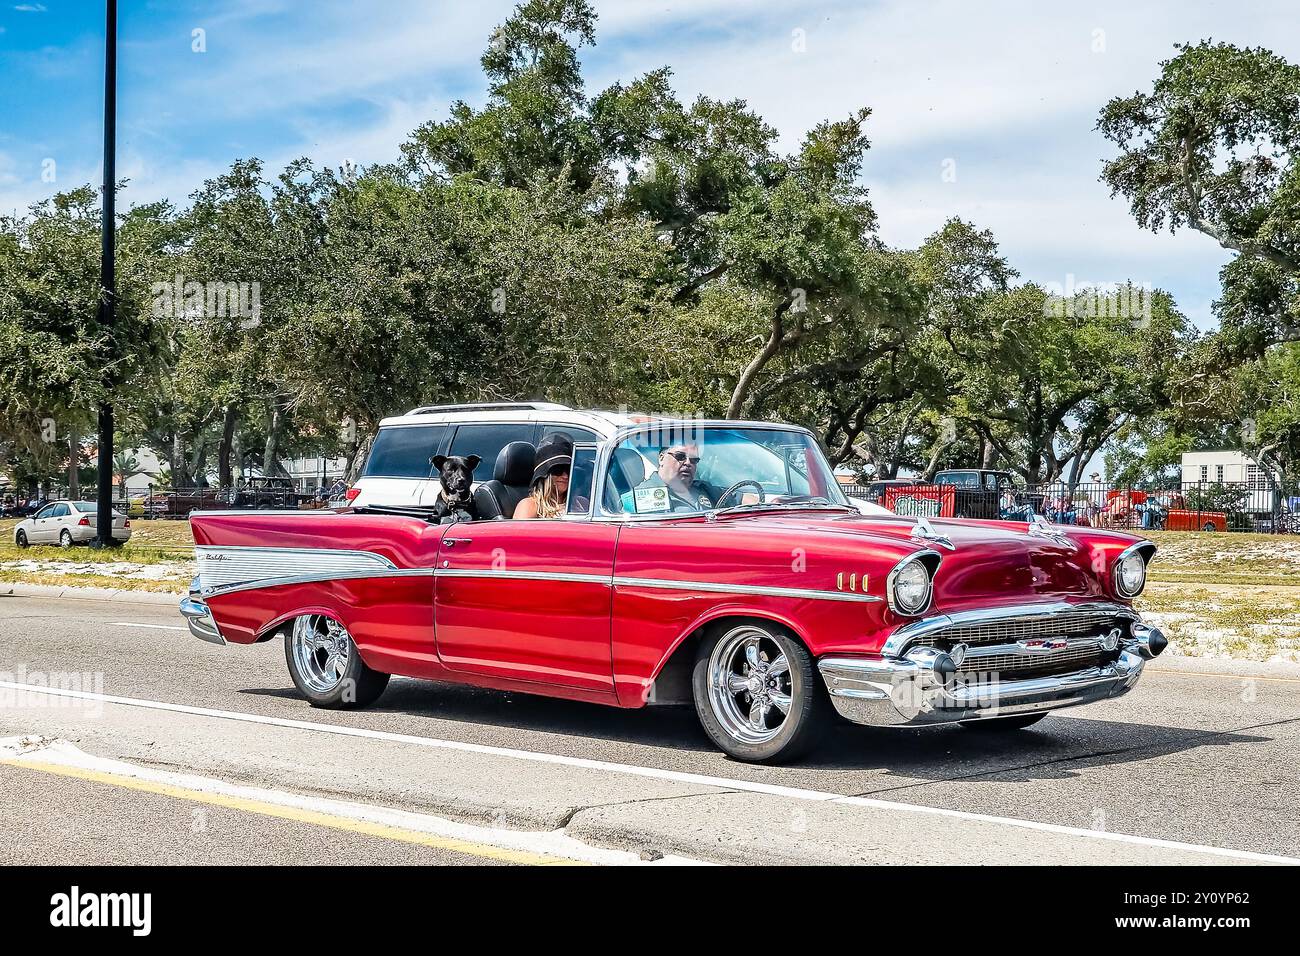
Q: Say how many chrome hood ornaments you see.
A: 2